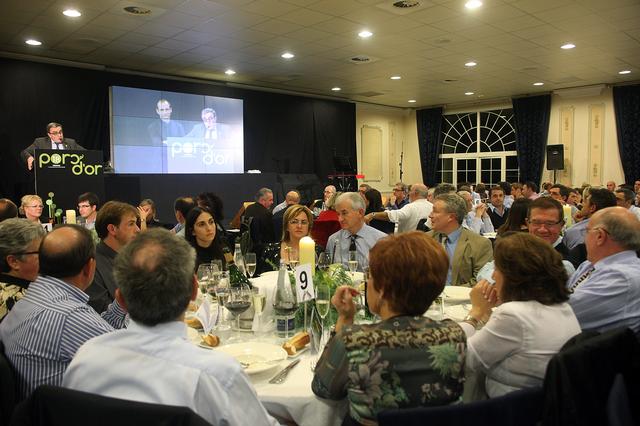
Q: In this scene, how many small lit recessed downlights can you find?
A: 14